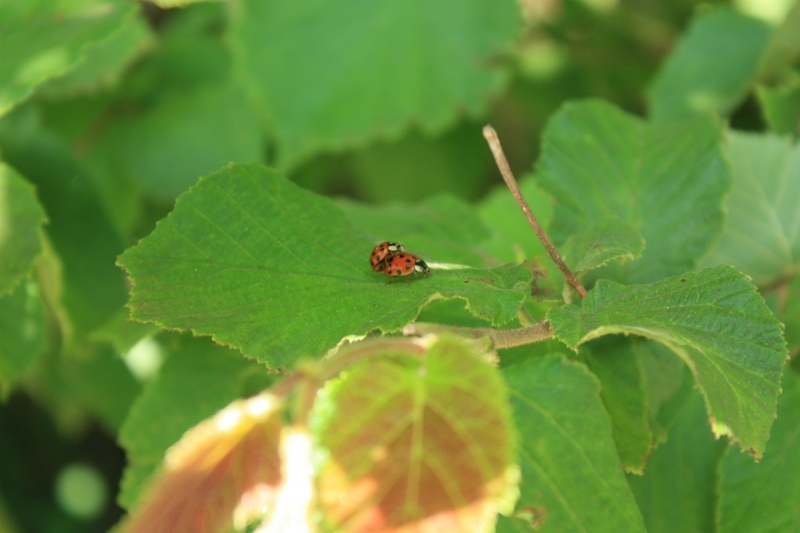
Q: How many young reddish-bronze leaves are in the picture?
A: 2